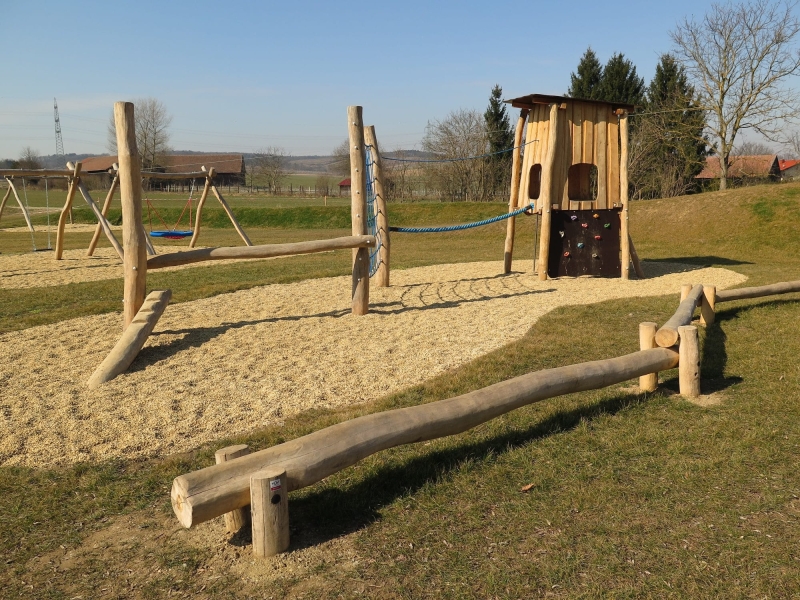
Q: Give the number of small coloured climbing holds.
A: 9